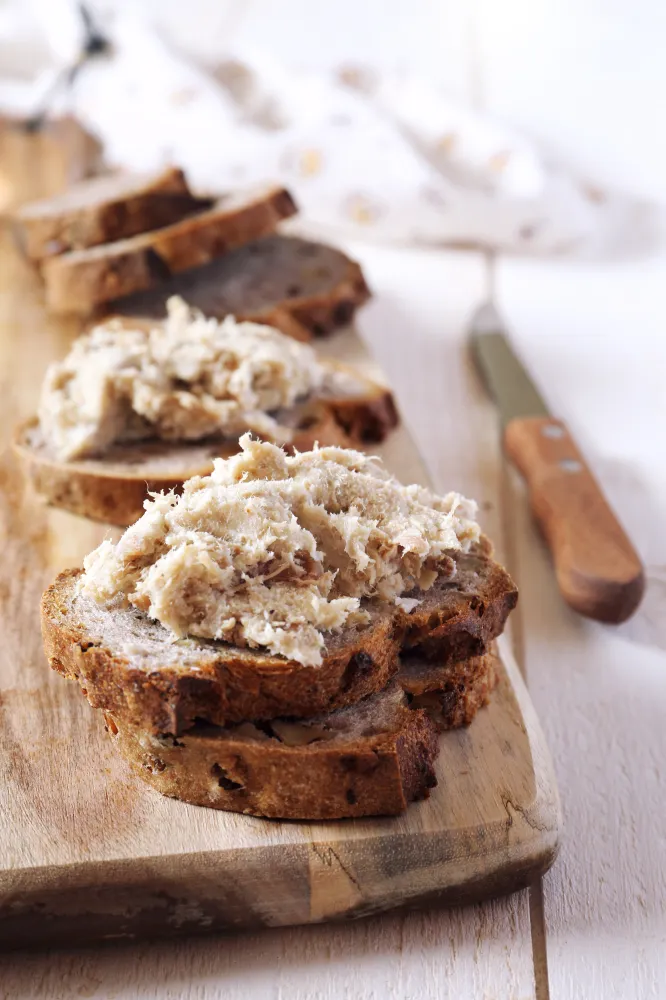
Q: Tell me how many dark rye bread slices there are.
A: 6